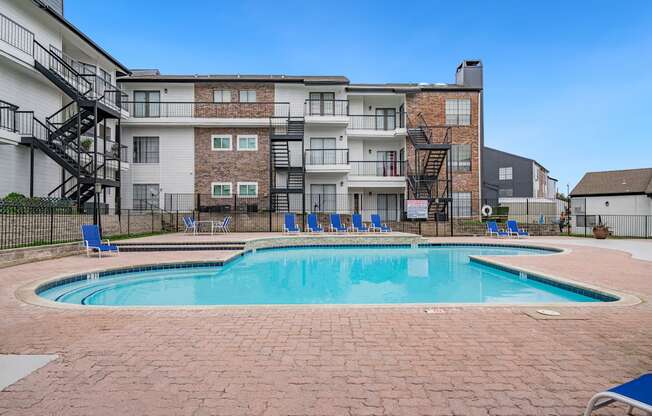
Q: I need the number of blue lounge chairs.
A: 9